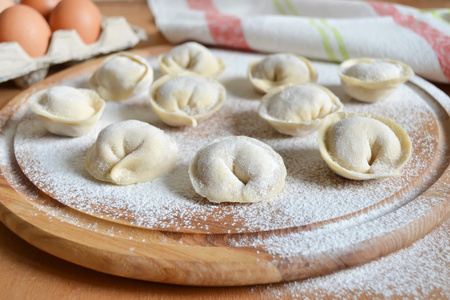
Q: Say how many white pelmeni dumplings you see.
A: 10